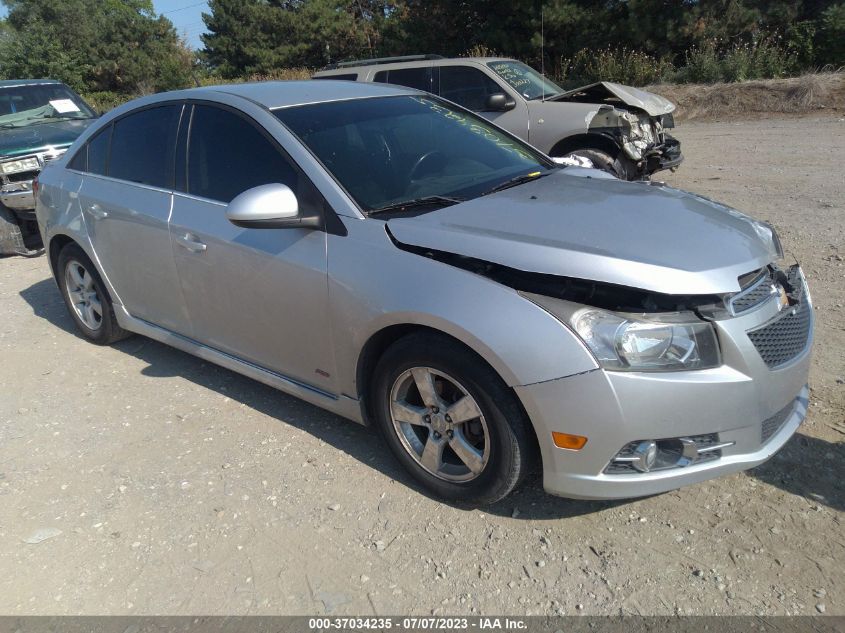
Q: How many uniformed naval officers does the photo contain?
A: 0